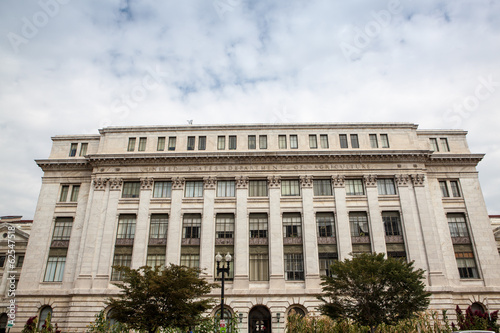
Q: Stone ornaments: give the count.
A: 12